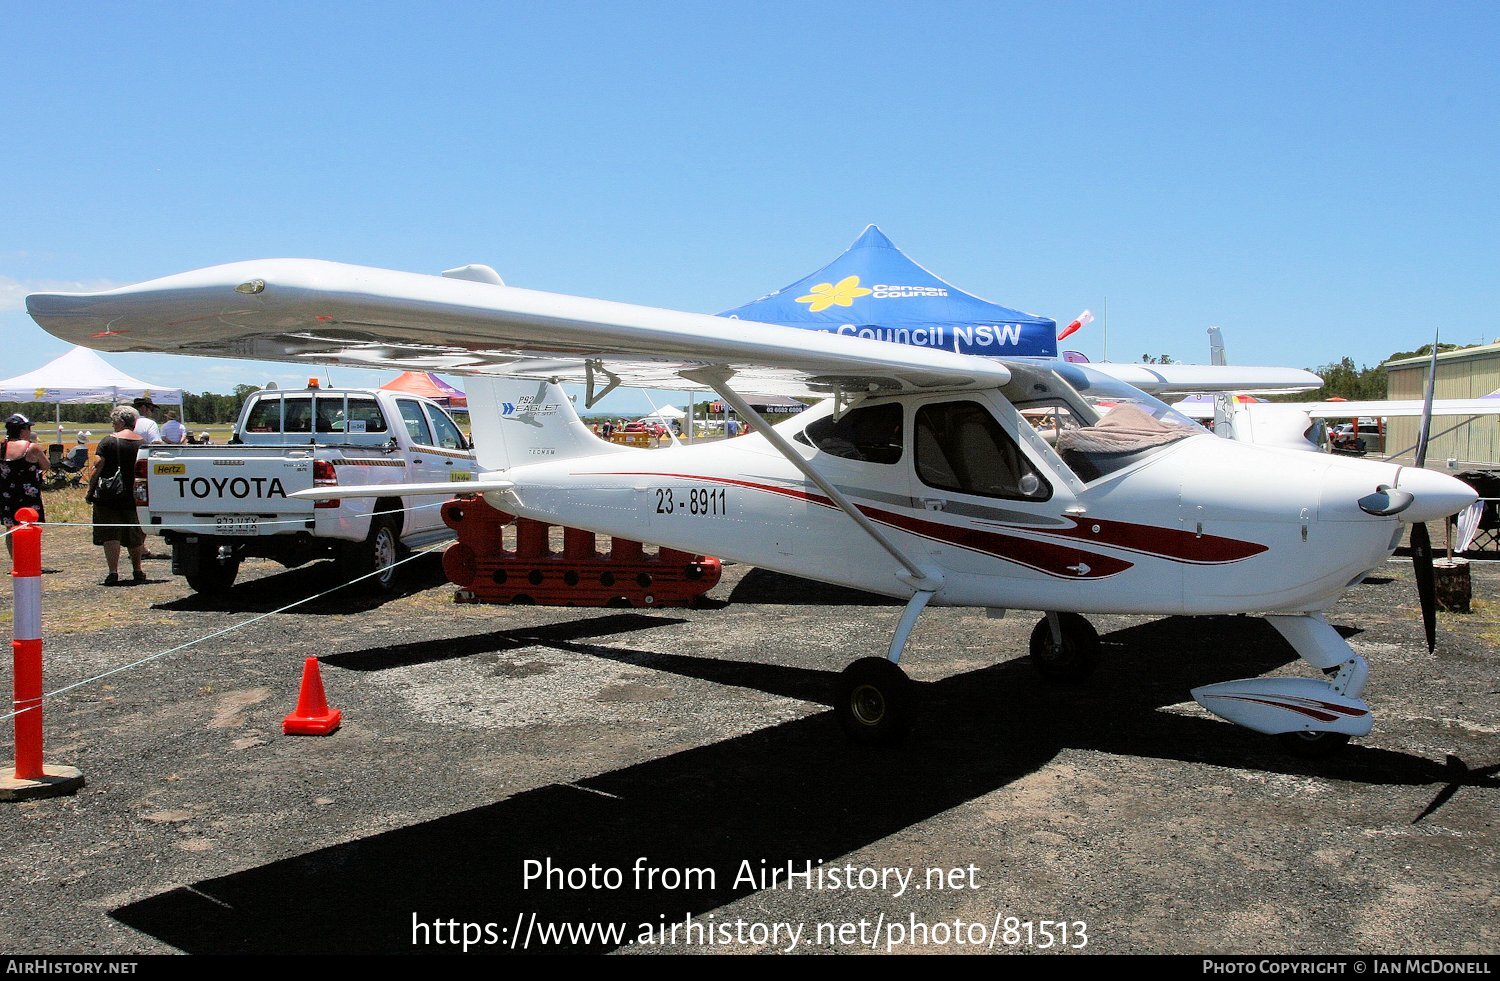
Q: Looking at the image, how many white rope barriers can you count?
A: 2